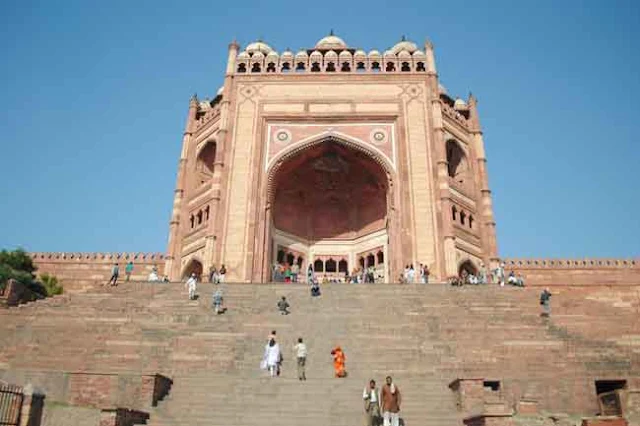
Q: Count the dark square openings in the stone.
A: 2